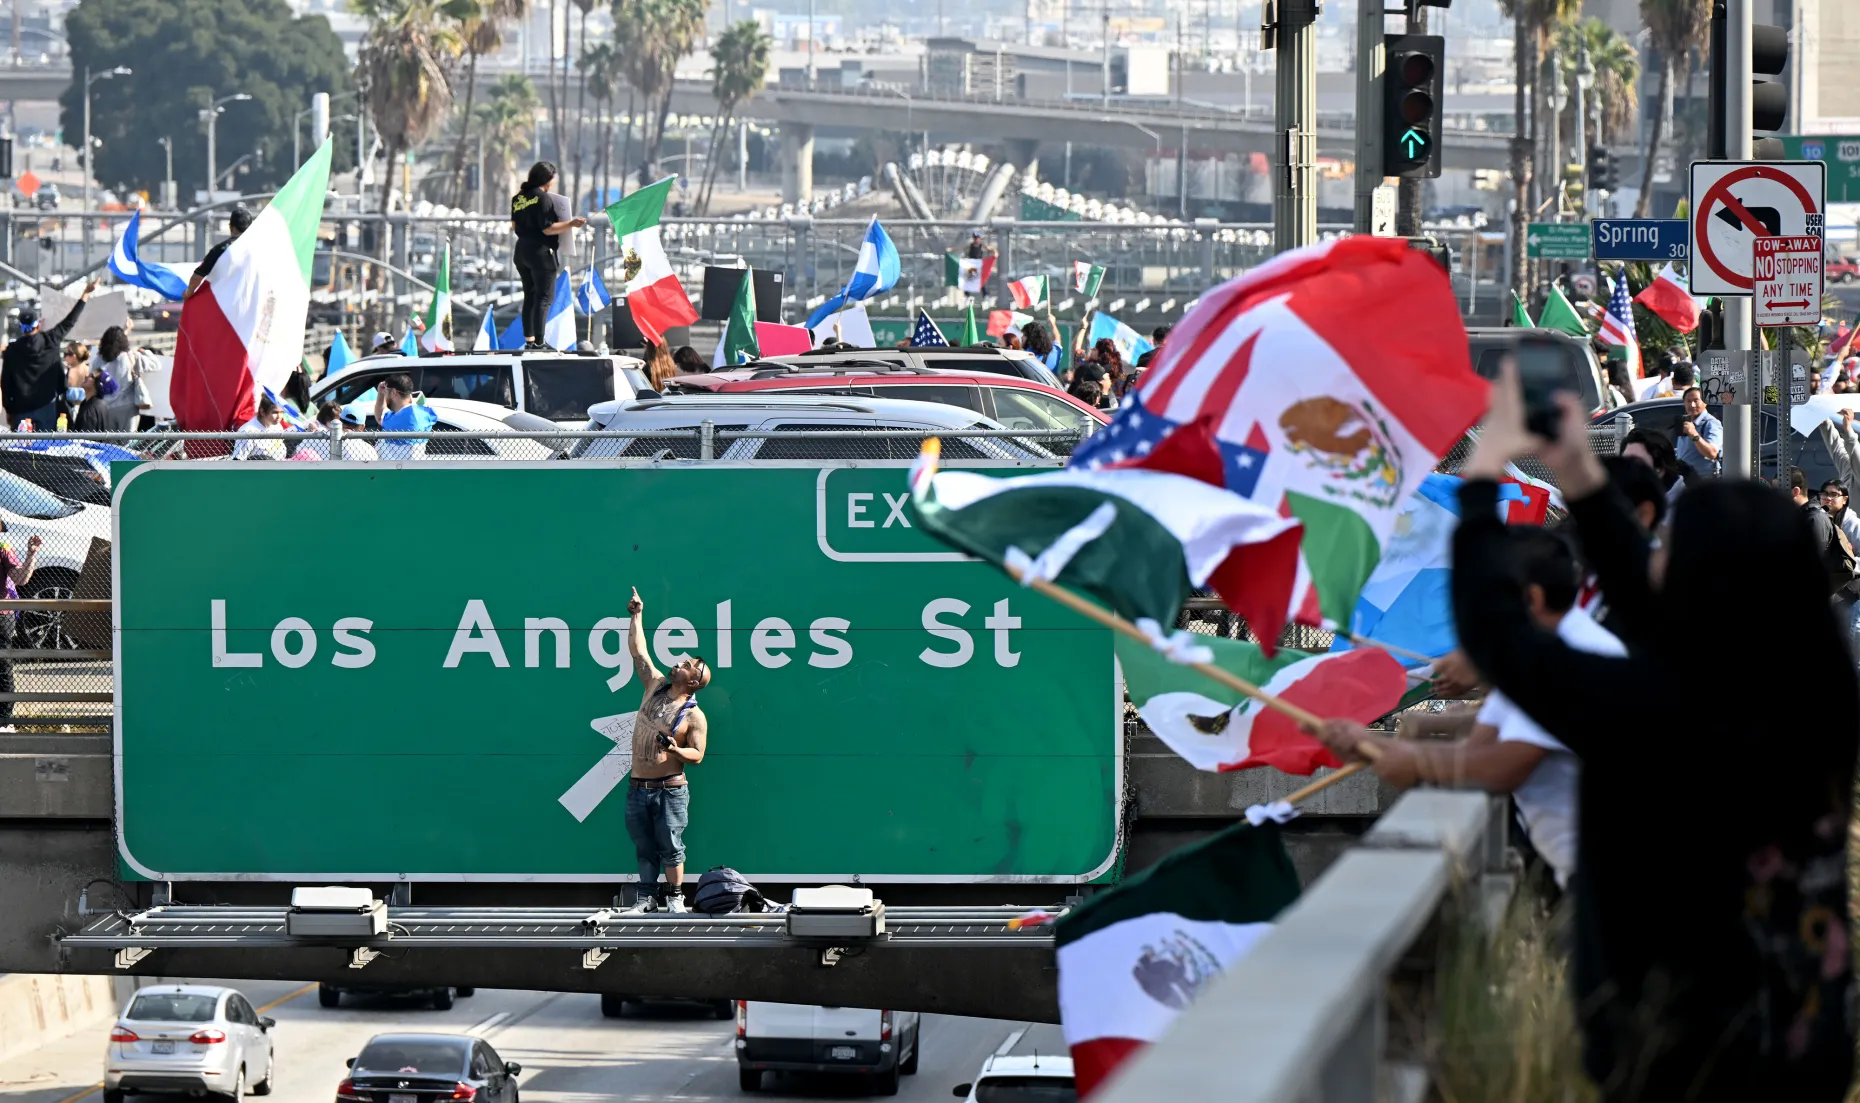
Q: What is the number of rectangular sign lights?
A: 2